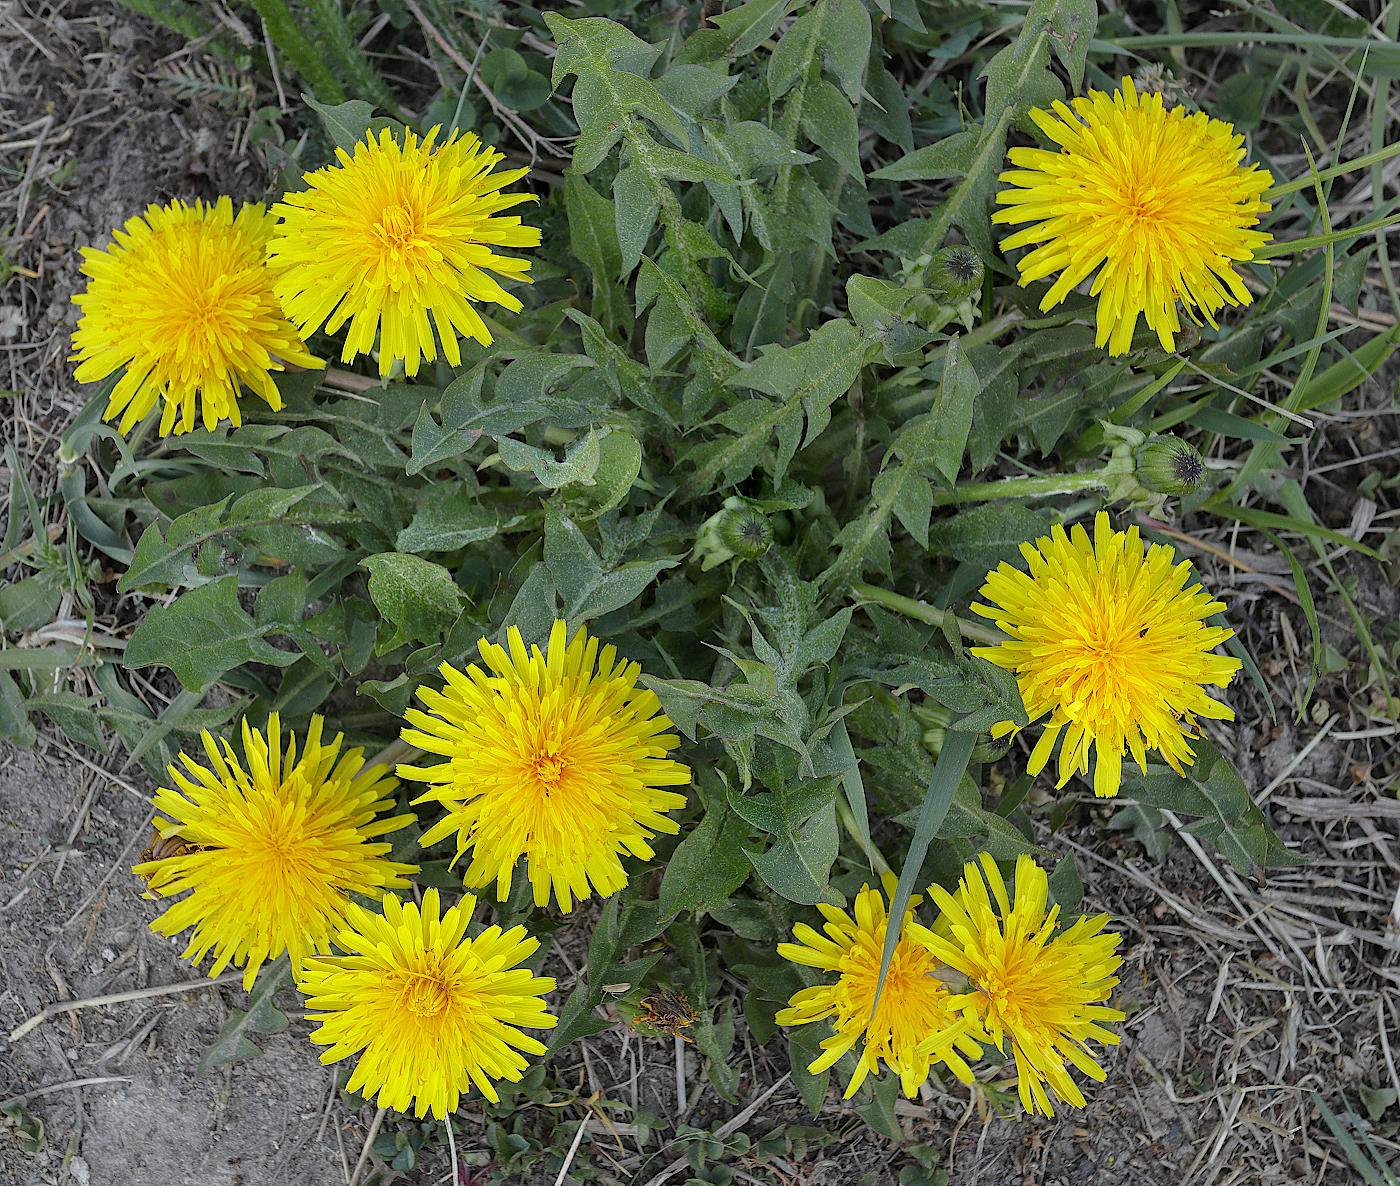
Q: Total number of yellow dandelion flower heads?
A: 9